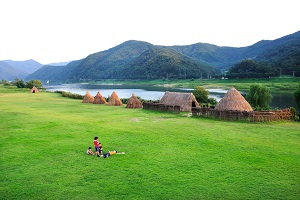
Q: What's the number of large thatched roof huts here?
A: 2